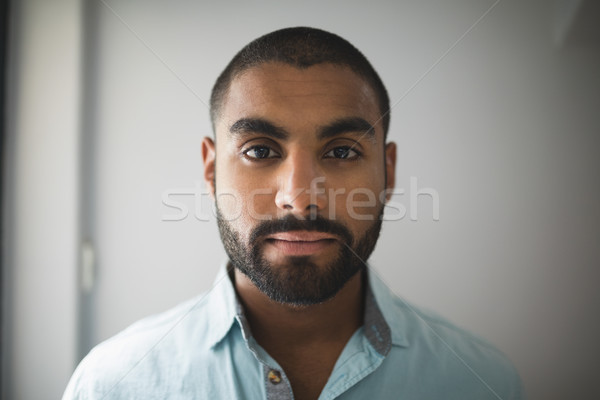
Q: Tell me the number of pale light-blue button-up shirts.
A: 1